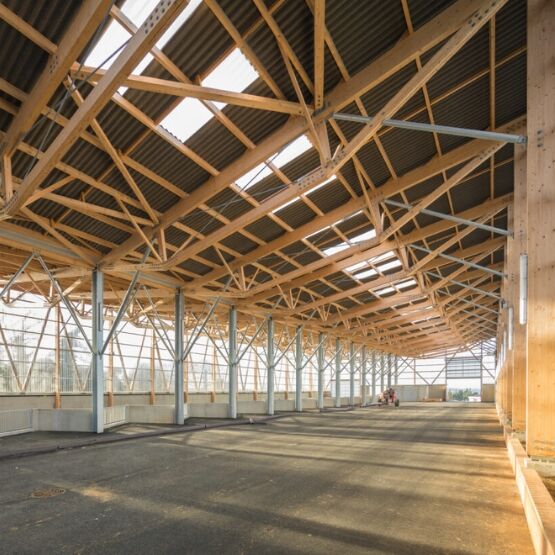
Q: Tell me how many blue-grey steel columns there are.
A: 13